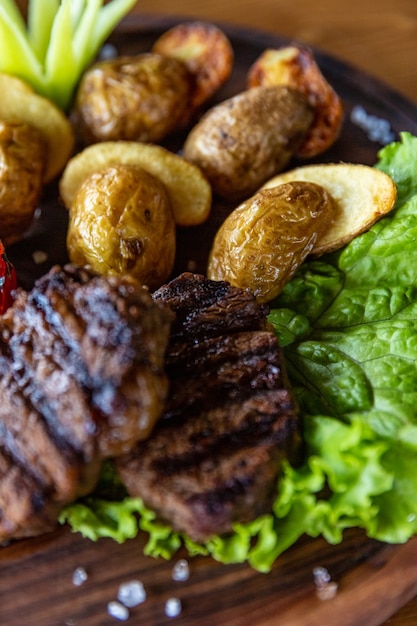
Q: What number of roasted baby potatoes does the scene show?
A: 5